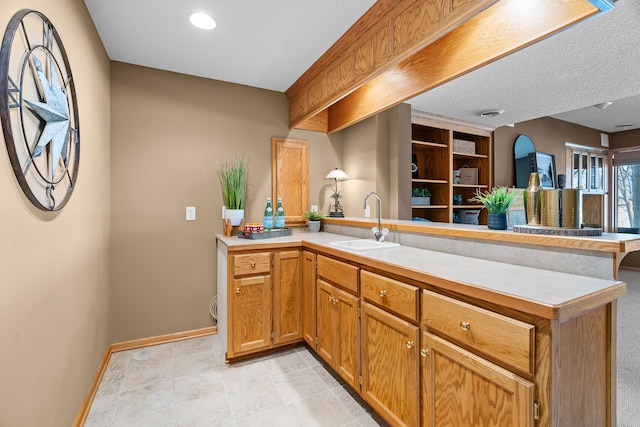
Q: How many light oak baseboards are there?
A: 2